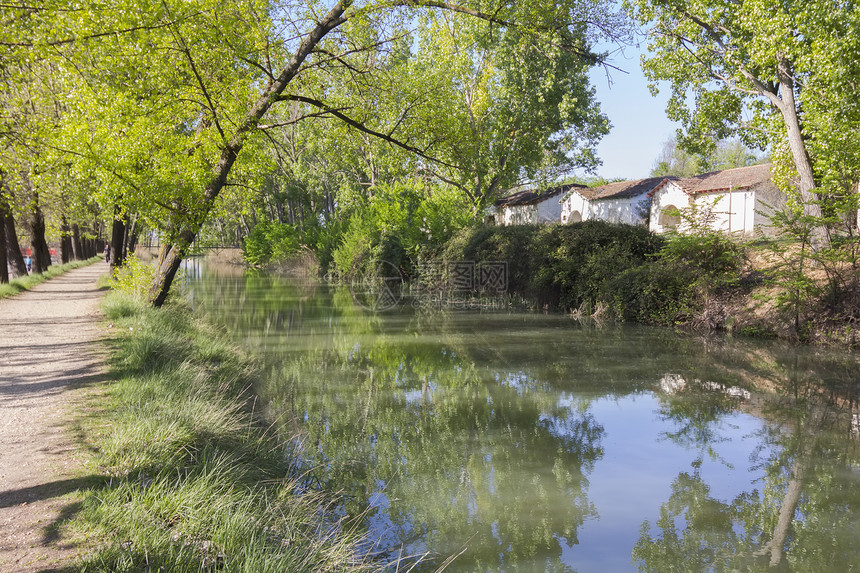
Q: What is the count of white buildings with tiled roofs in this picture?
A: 3